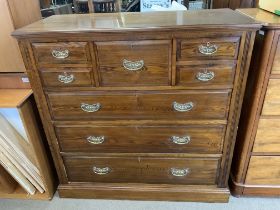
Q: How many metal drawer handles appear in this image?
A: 11